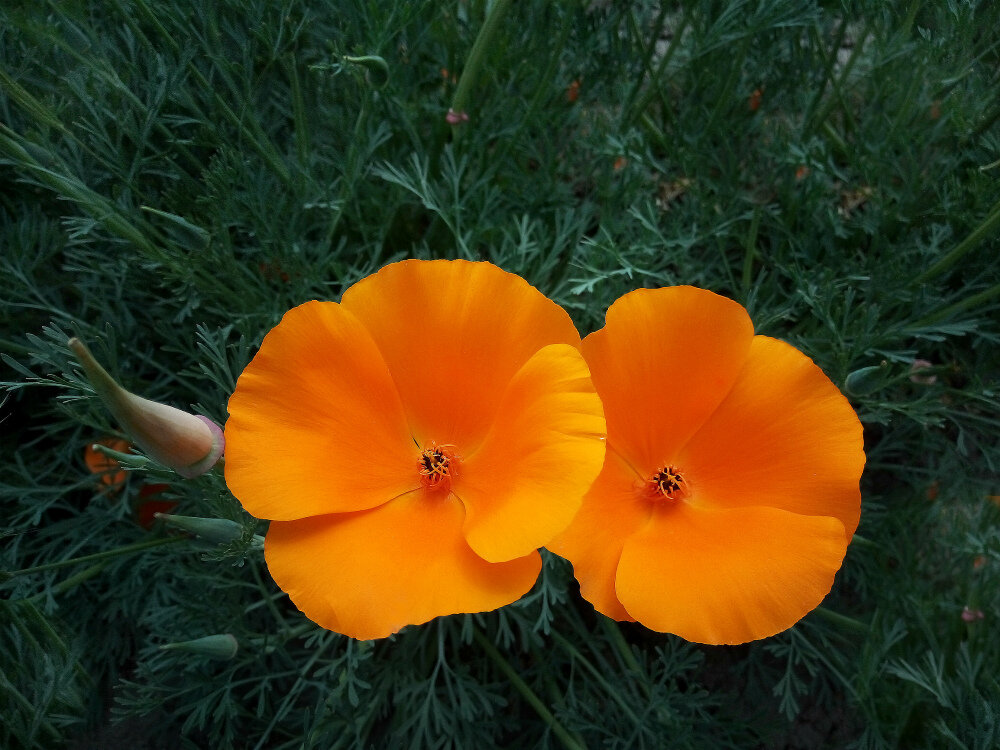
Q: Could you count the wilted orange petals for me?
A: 0